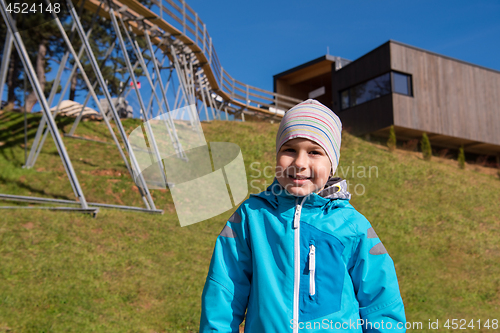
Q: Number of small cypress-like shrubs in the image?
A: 3